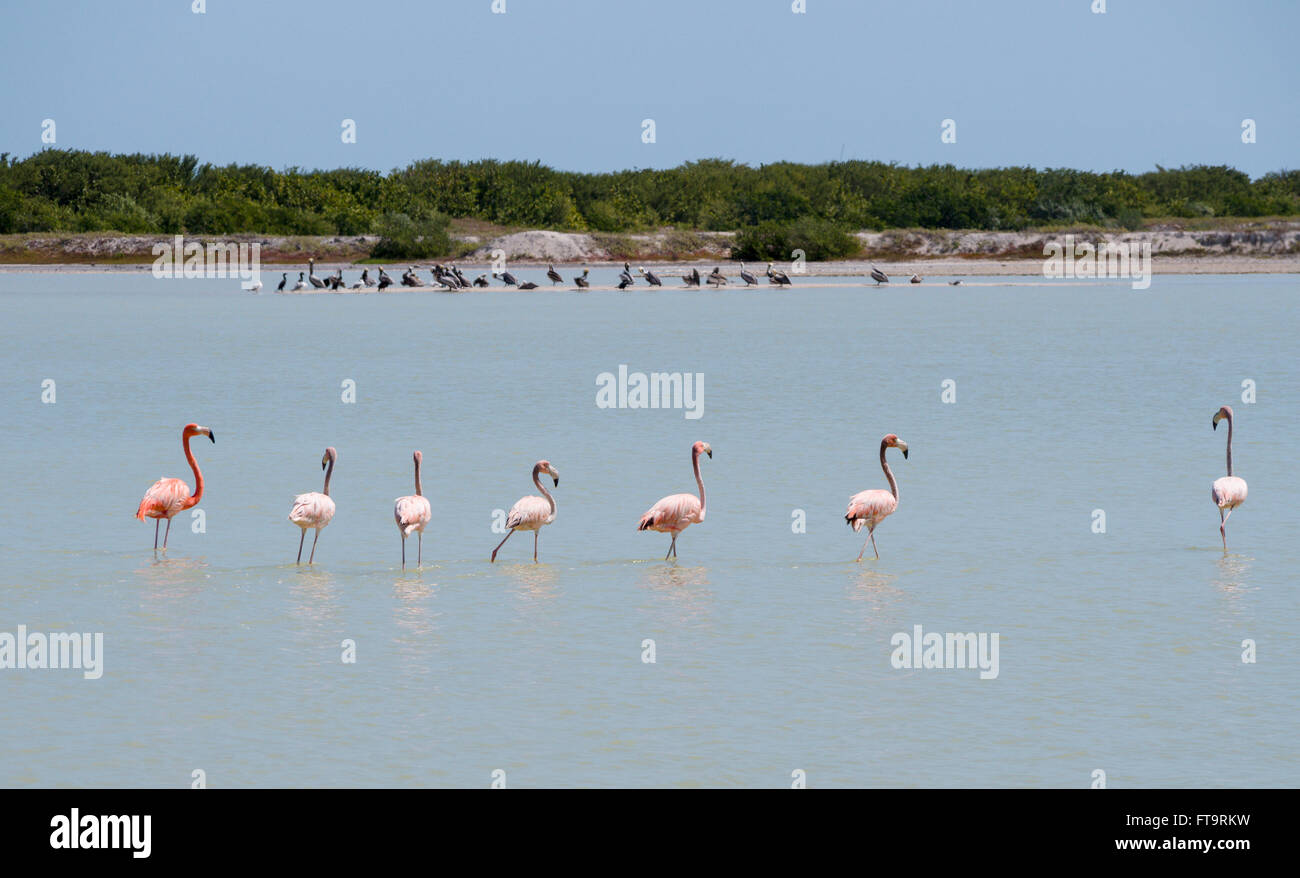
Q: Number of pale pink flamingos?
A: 6